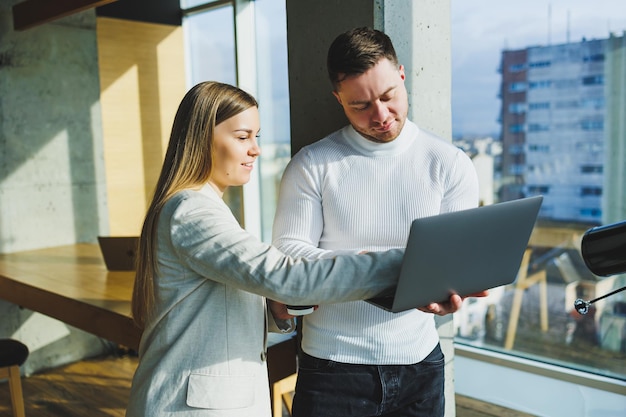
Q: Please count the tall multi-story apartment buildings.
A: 1